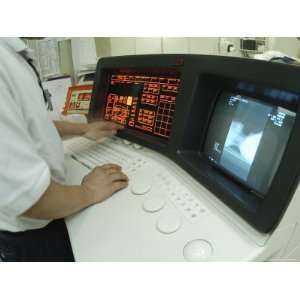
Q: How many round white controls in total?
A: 4